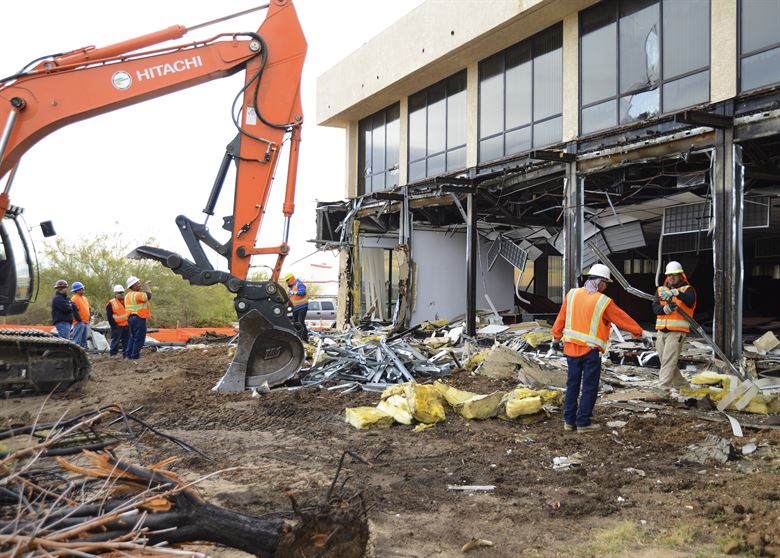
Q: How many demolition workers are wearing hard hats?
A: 7